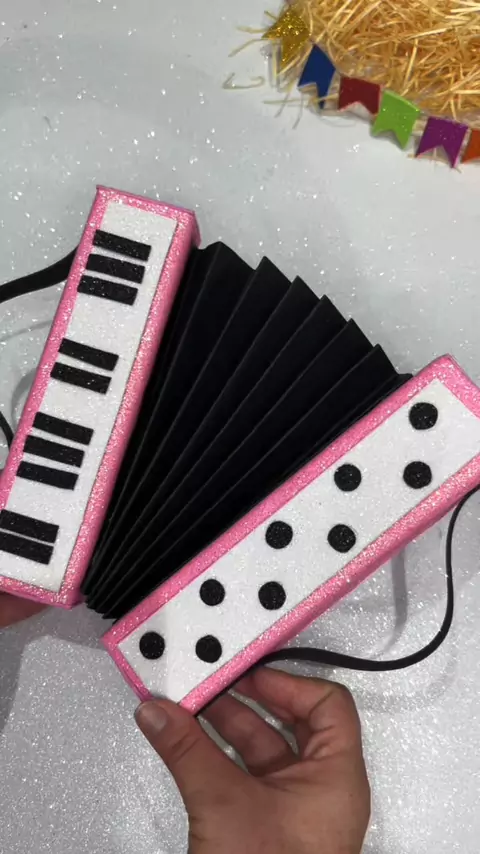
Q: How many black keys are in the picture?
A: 10